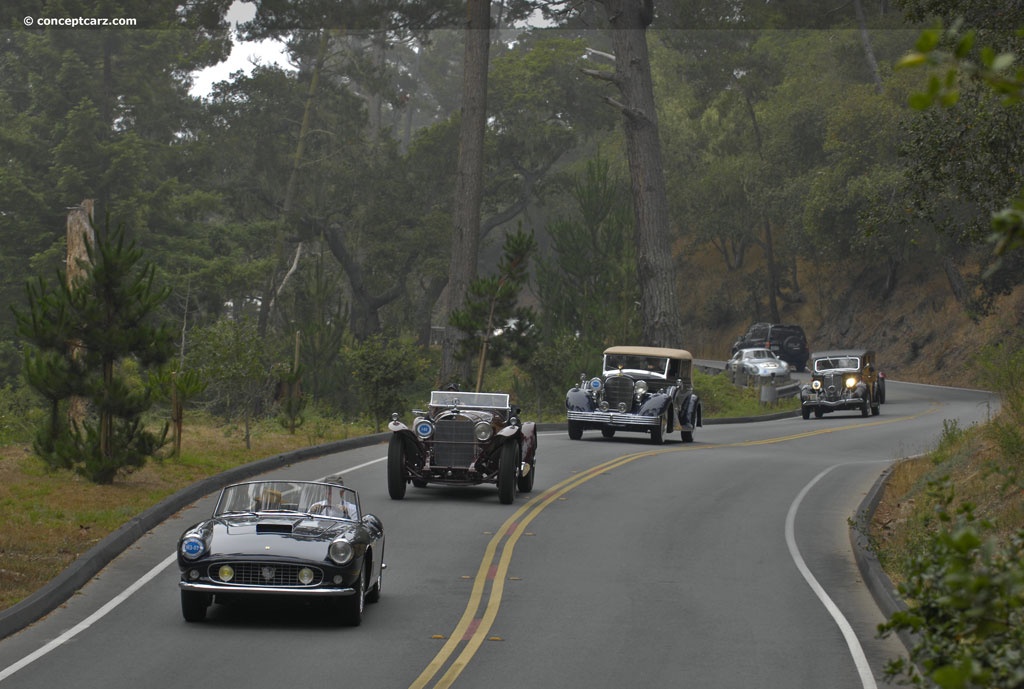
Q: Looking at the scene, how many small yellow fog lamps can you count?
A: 2